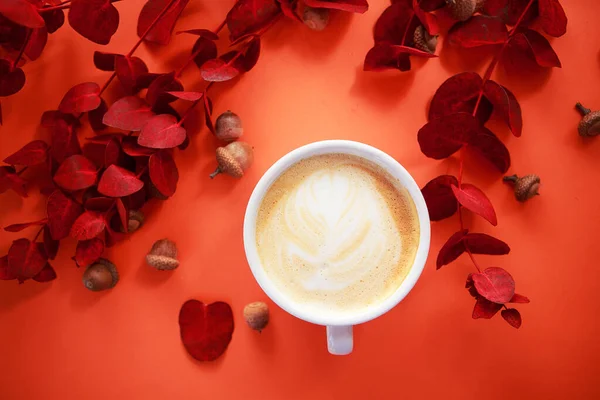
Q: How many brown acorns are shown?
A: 11